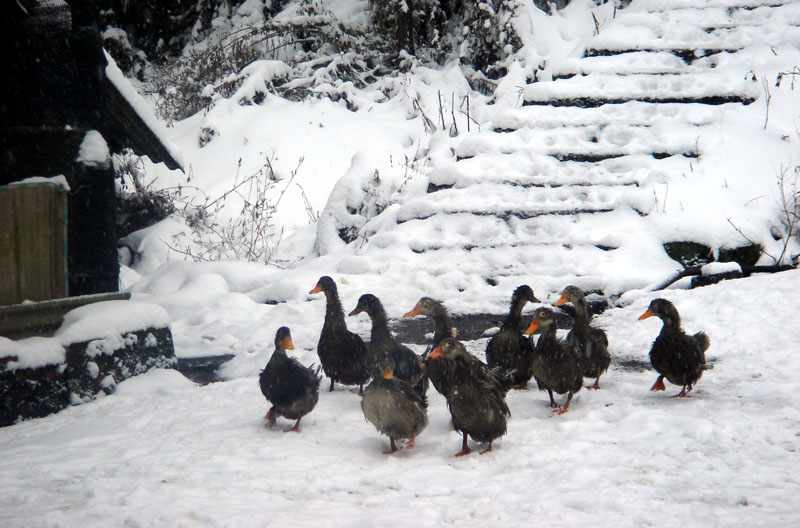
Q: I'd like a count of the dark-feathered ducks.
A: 10